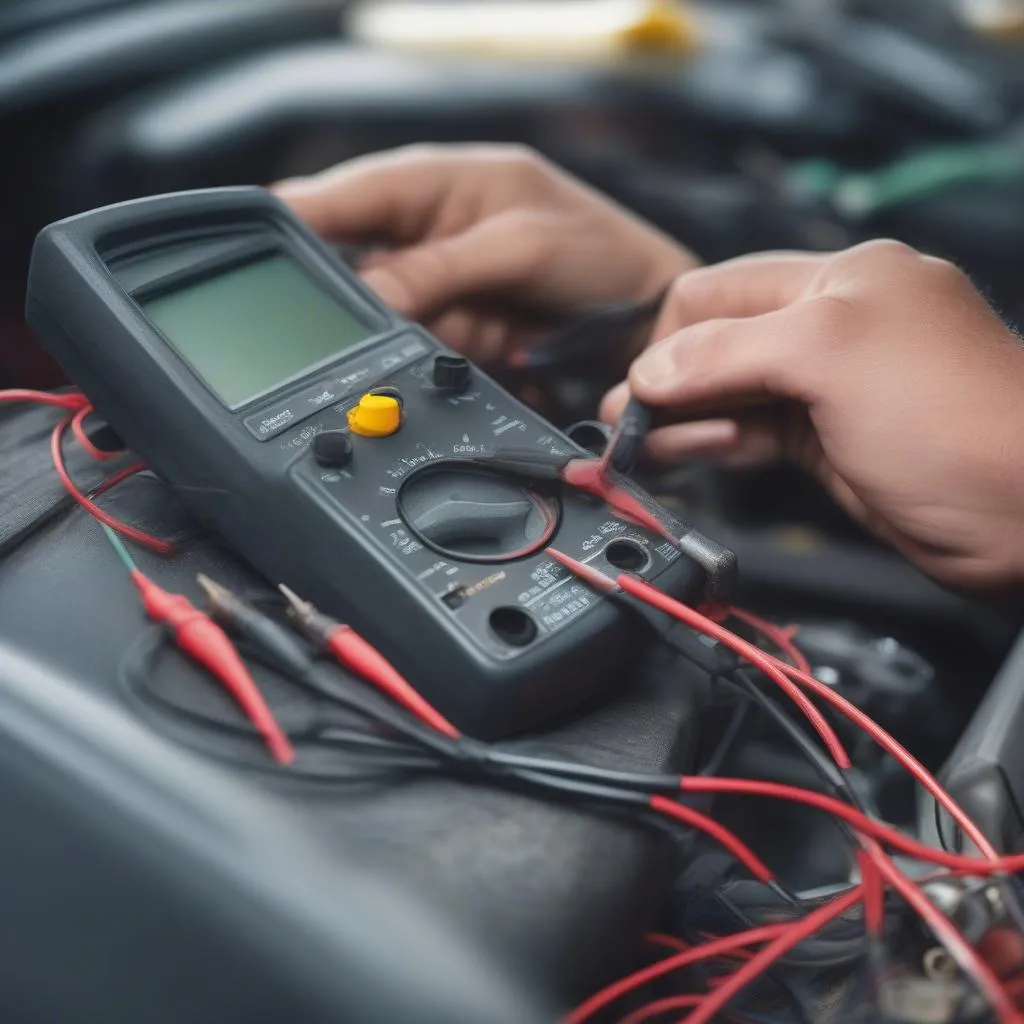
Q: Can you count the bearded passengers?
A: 0